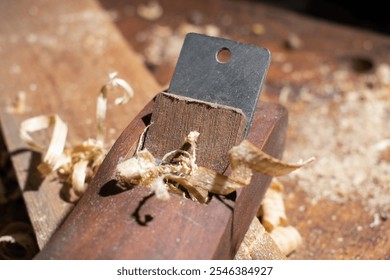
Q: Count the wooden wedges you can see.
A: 1